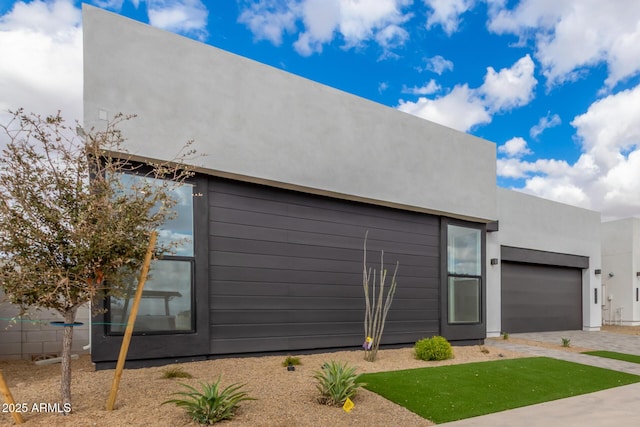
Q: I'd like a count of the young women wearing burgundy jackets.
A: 0